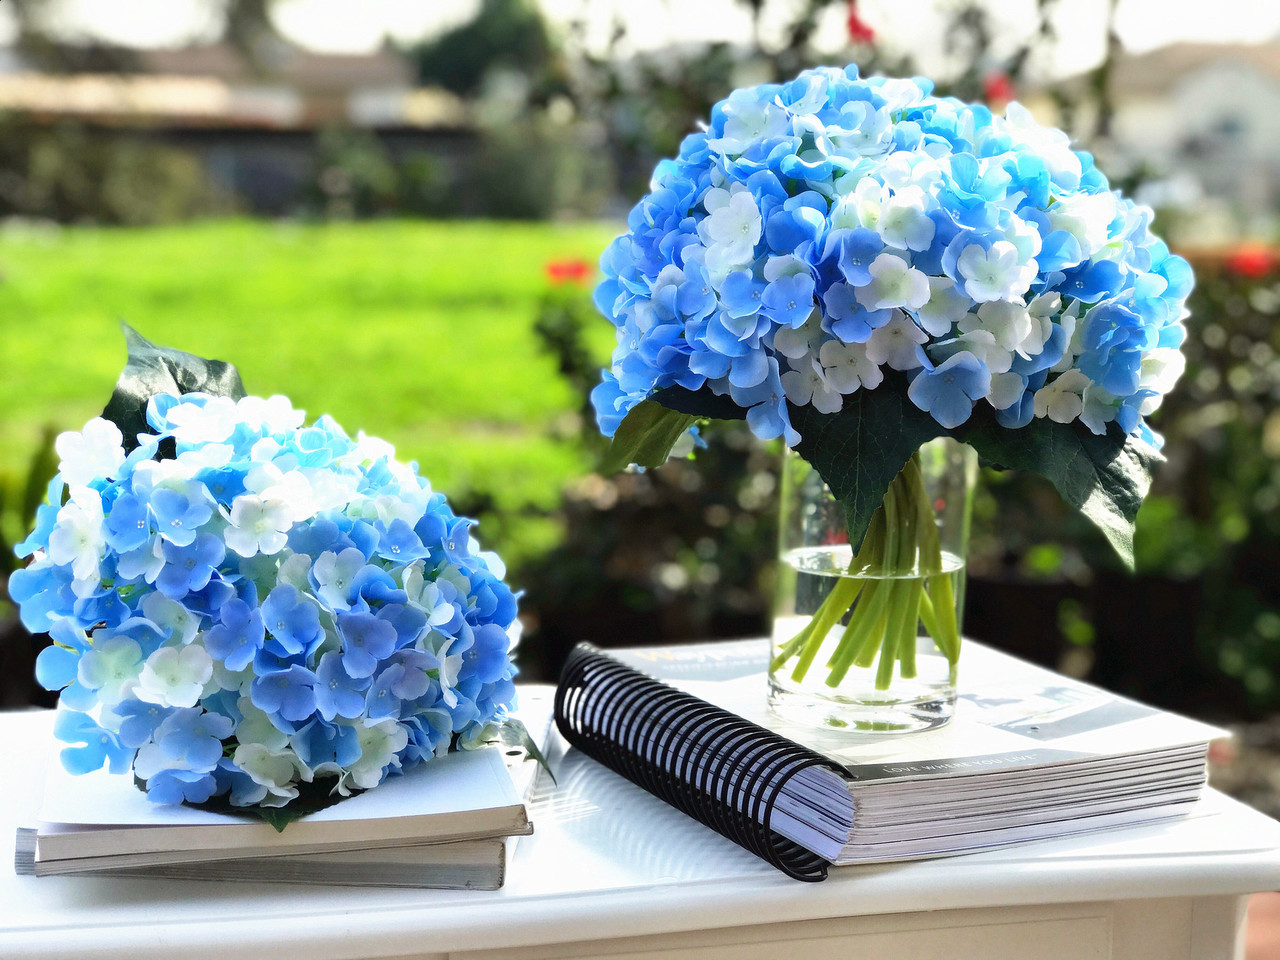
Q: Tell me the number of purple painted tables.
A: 0